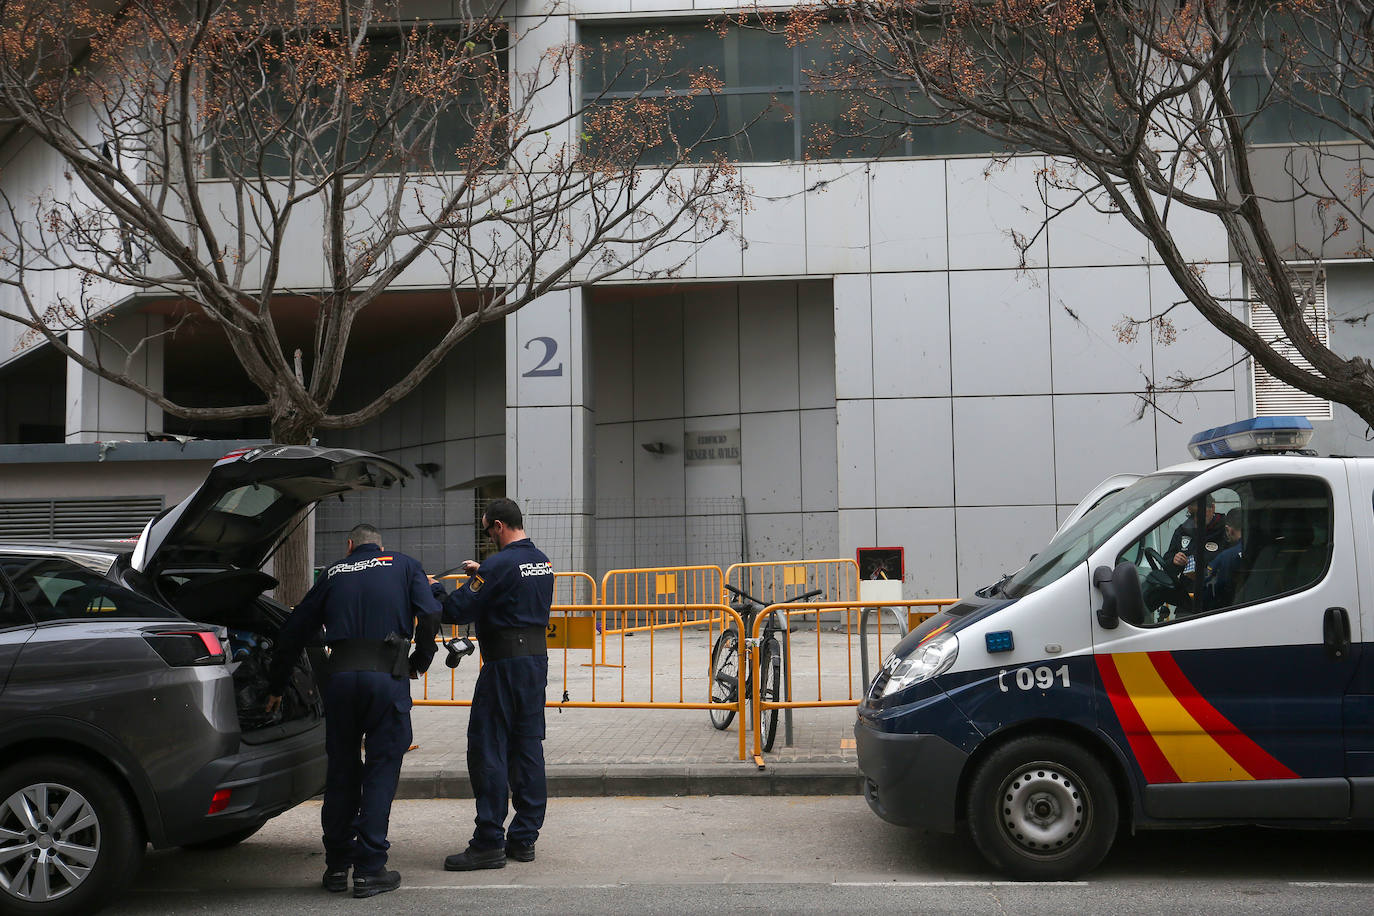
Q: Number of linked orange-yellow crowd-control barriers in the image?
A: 5